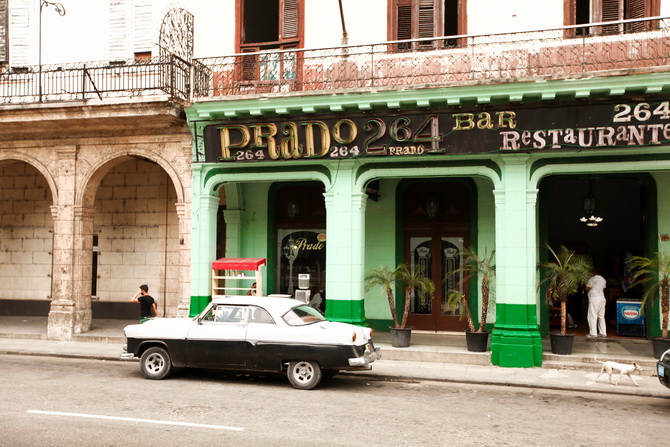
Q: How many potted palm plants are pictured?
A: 4